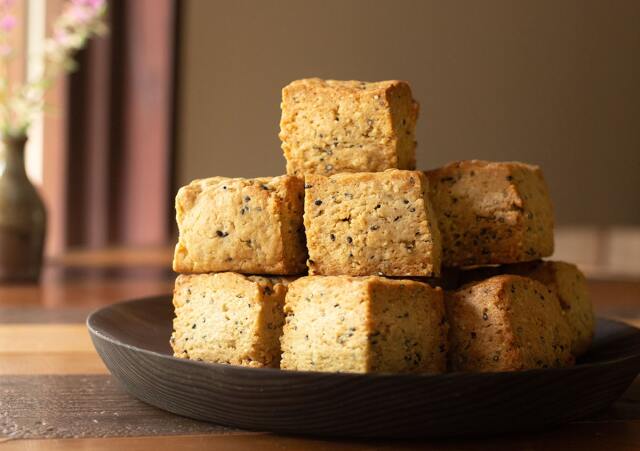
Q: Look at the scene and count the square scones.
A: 8